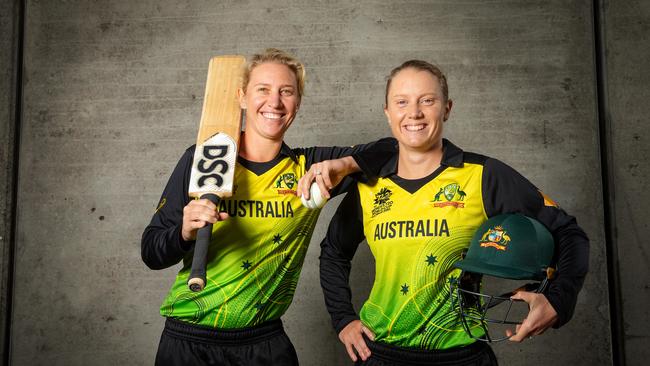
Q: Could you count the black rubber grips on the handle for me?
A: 1